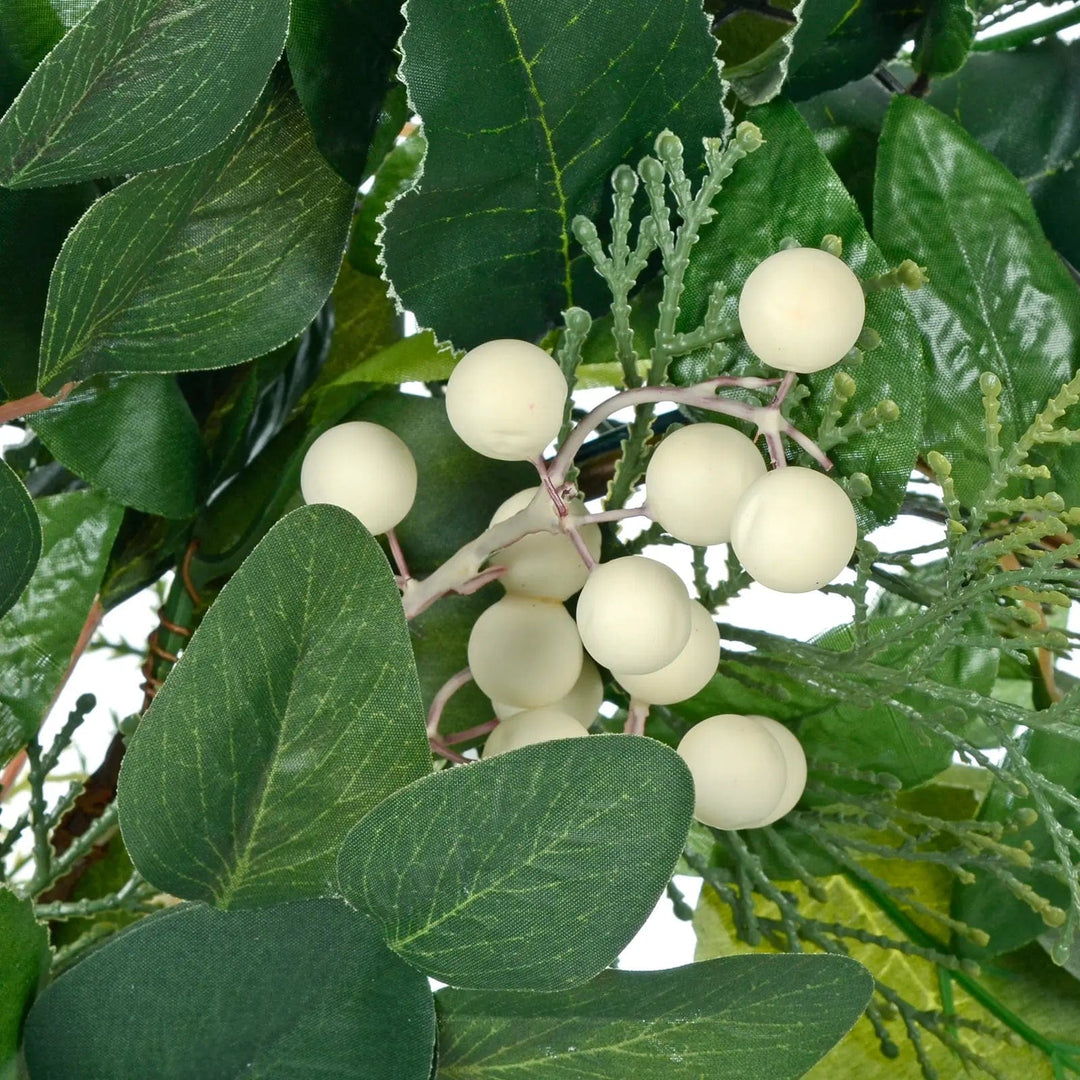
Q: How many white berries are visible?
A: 13